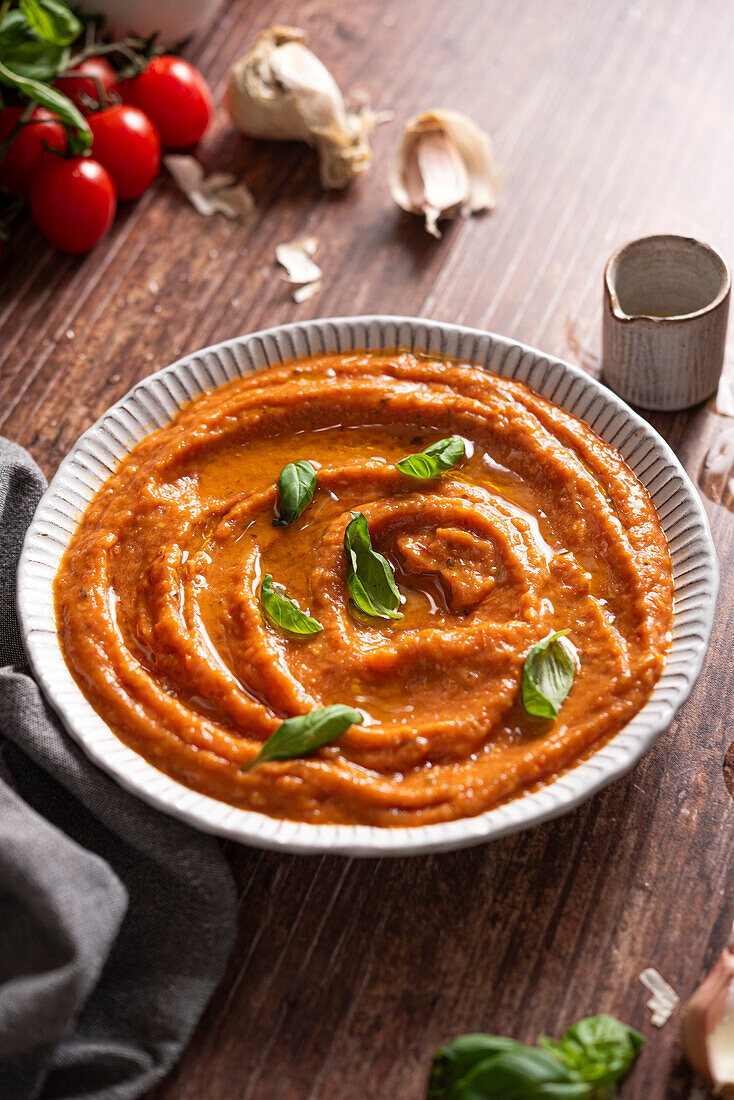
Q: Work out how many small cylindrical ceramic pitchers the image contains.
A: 1